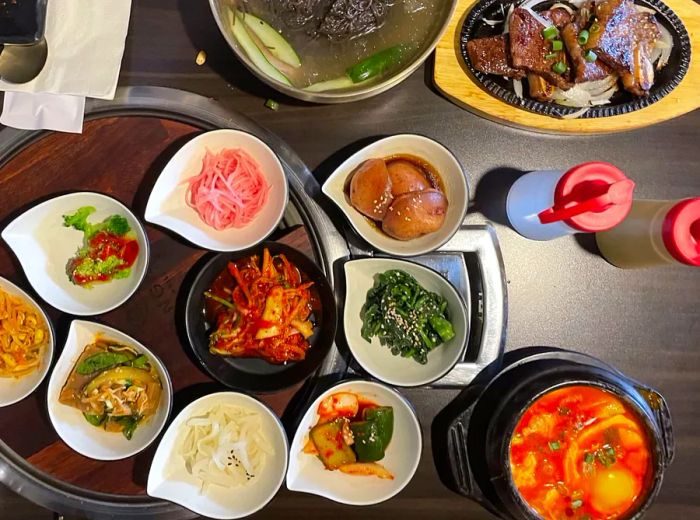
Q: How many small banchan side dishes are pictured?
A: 9